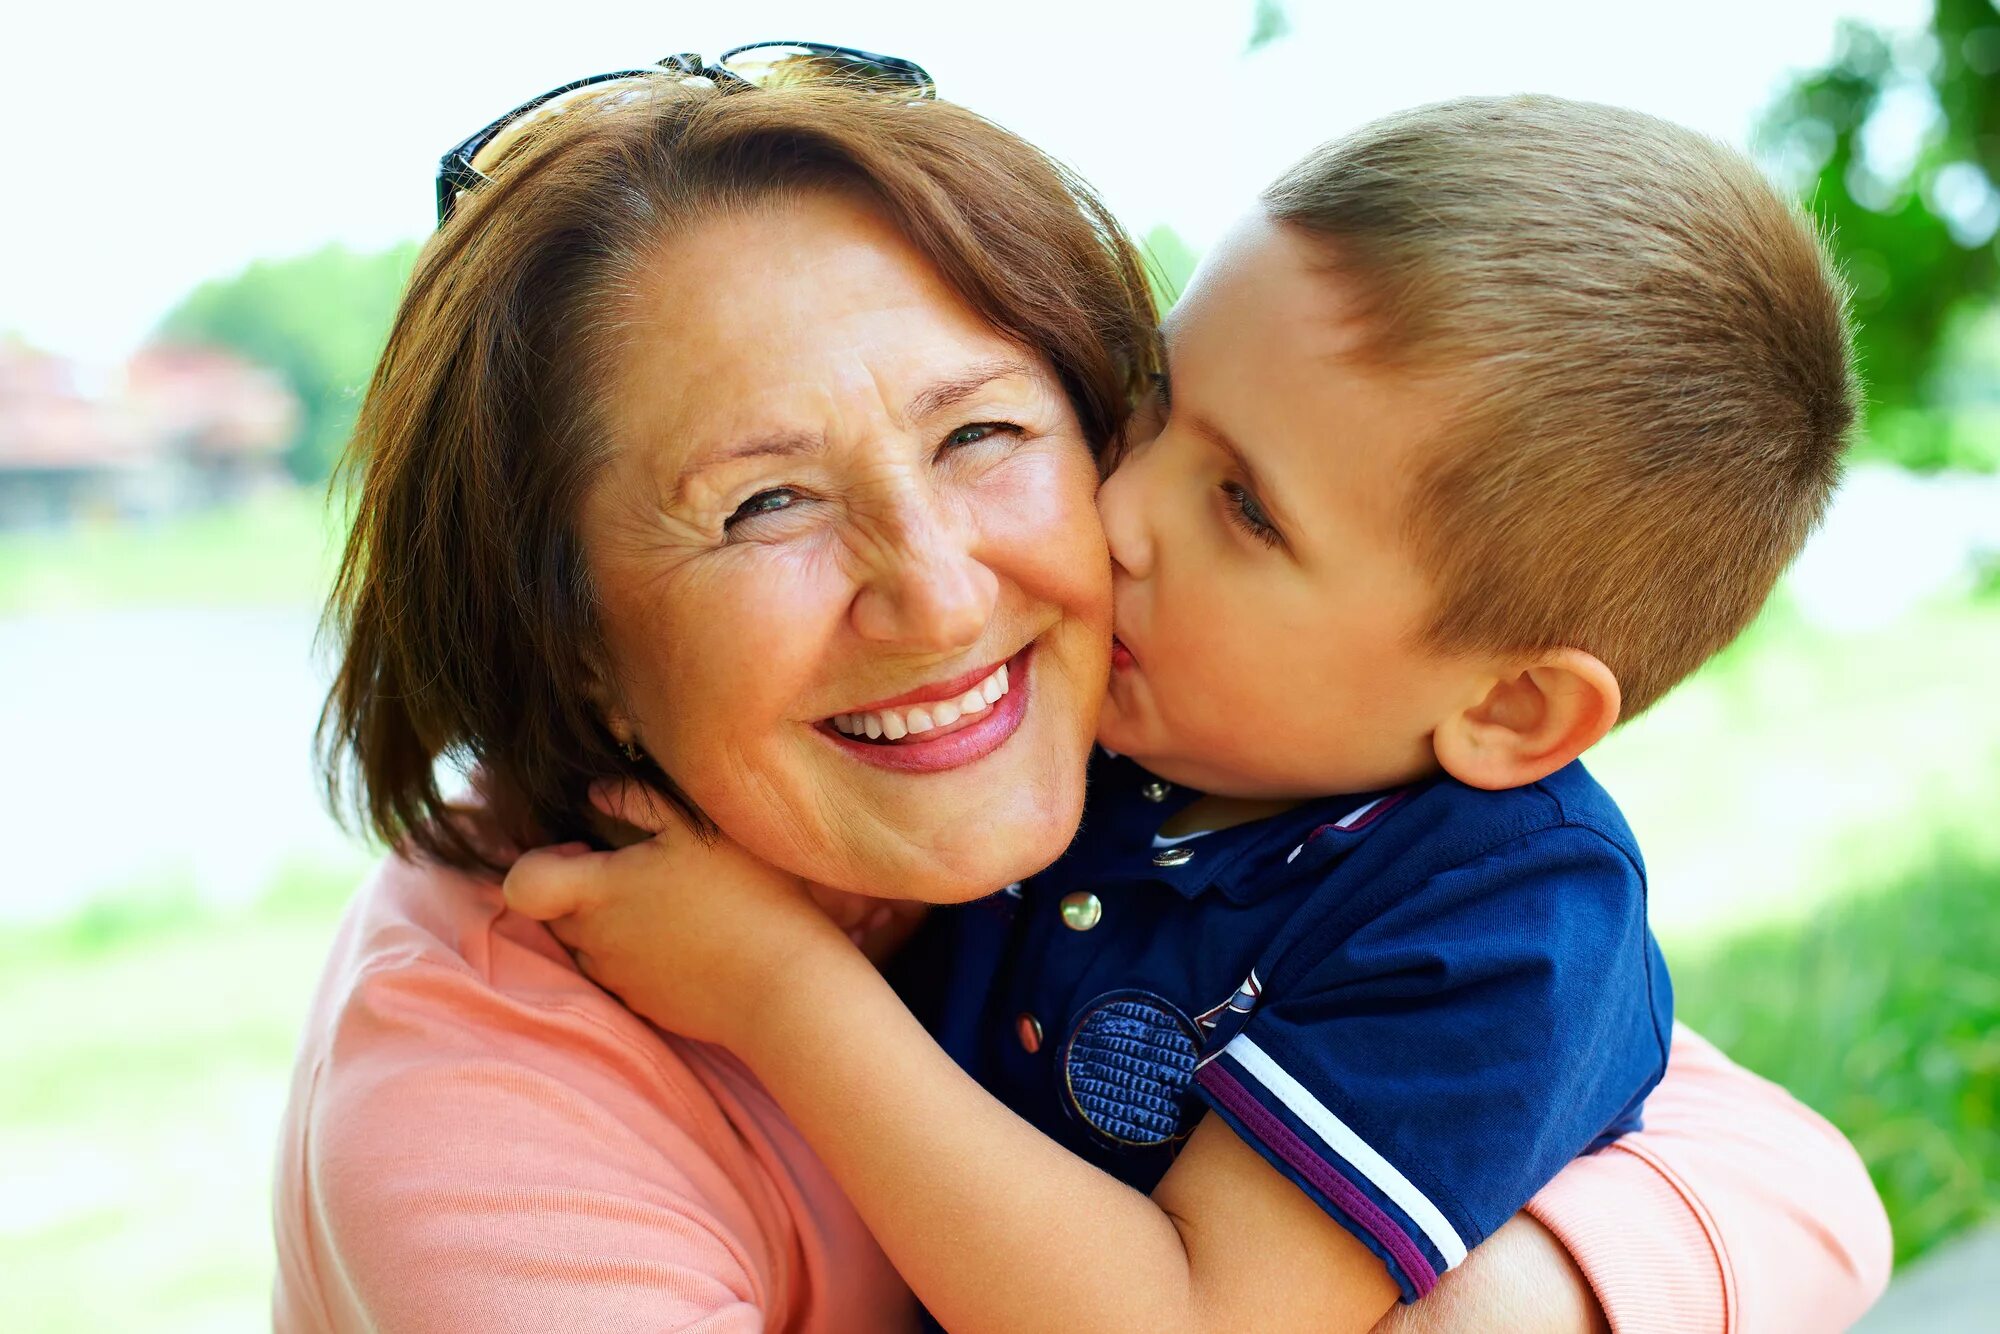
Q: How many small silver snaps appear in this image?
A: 4